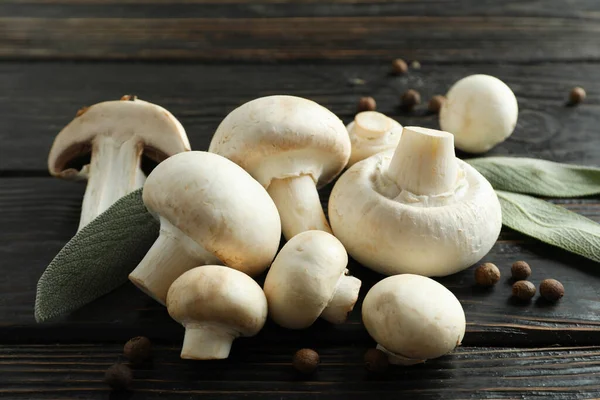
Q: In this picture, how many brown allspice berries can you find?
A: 13